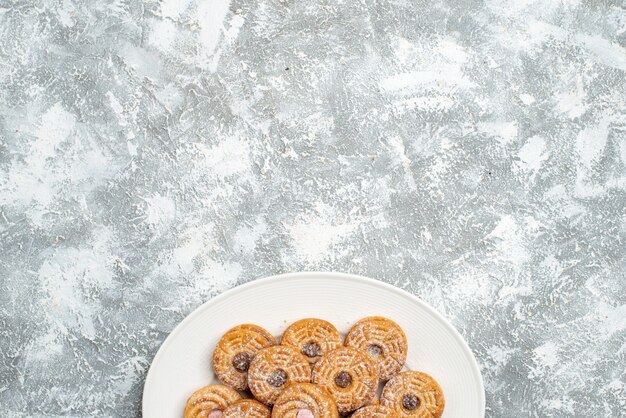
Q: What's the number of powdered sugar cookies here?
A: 10